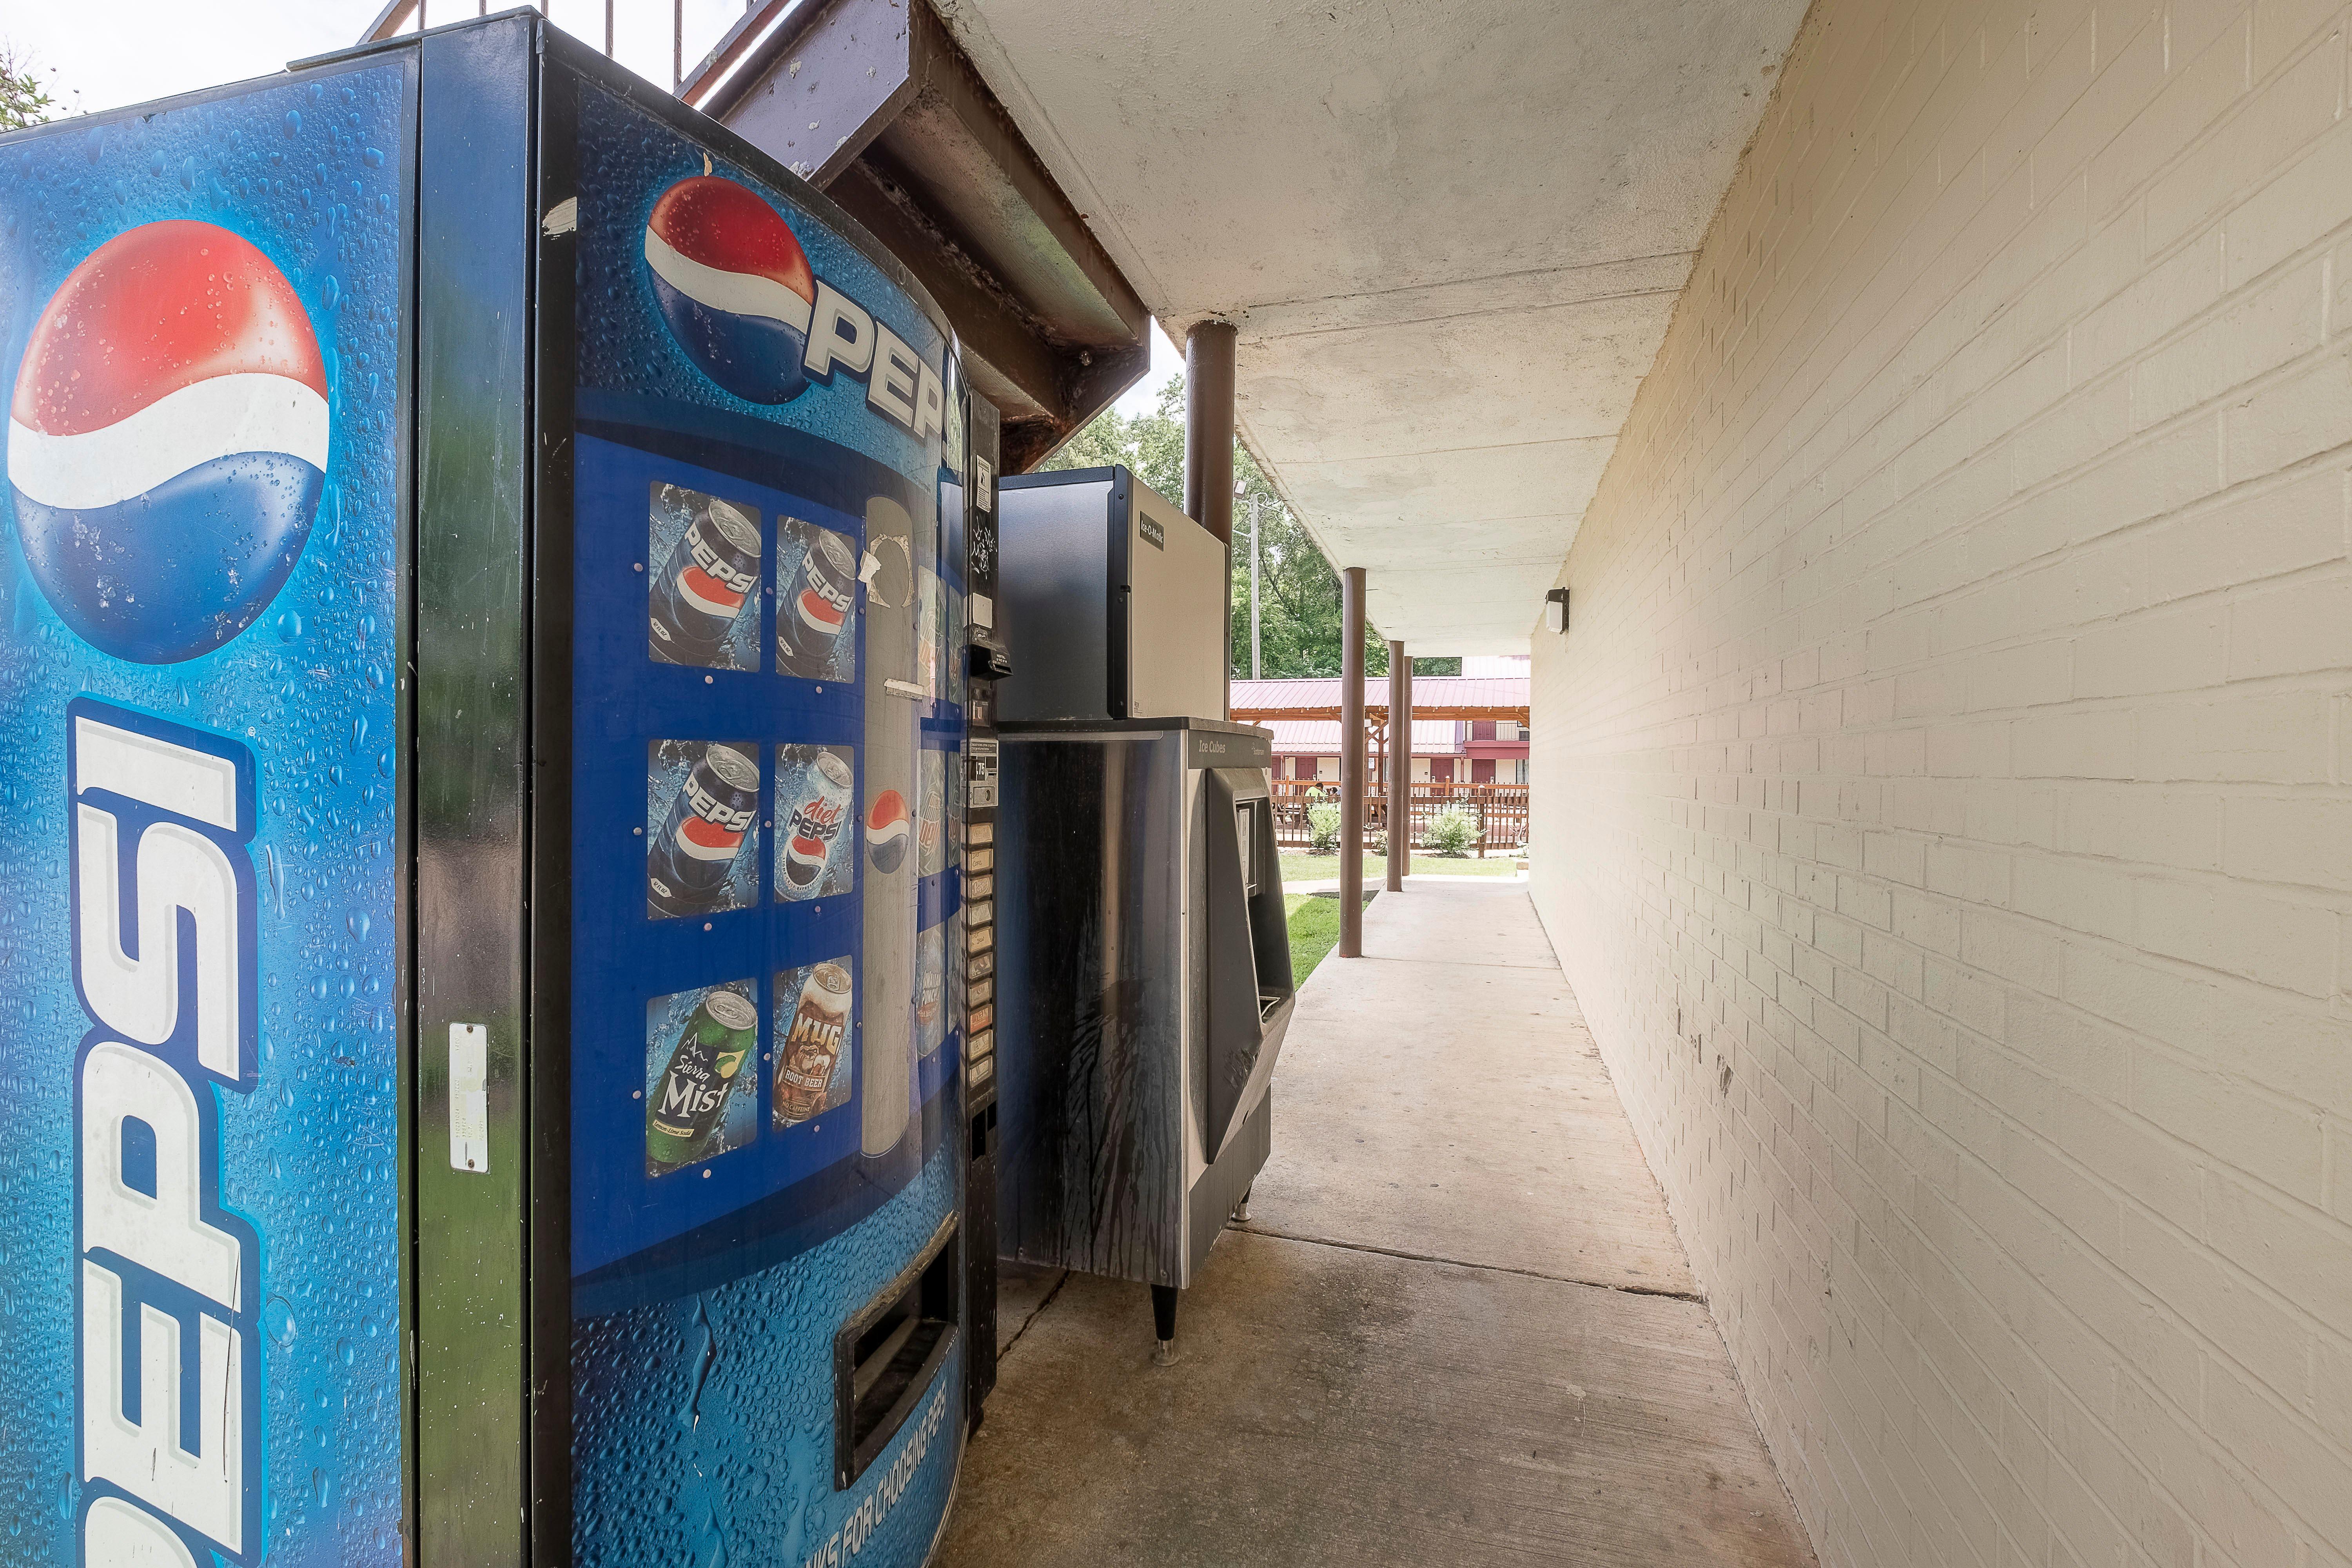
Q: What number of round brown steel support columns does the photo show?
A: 4